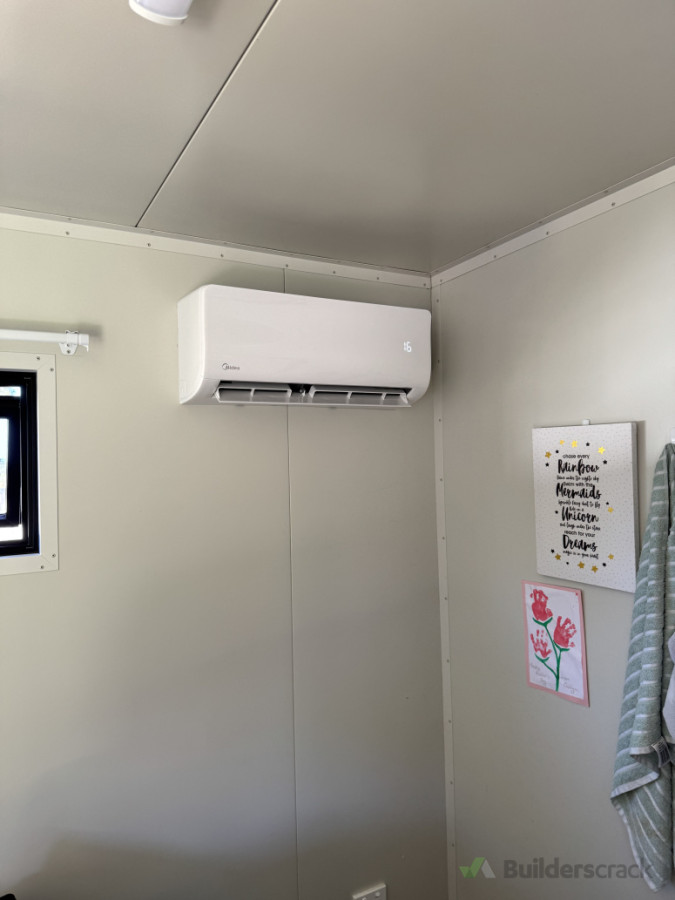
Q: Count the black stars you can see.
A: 9